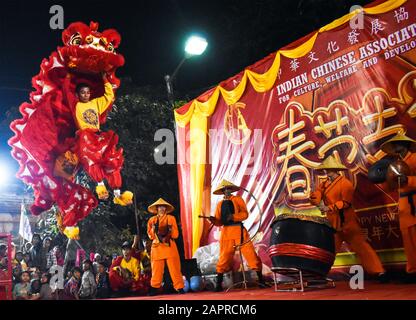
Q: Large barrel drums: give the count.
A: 1